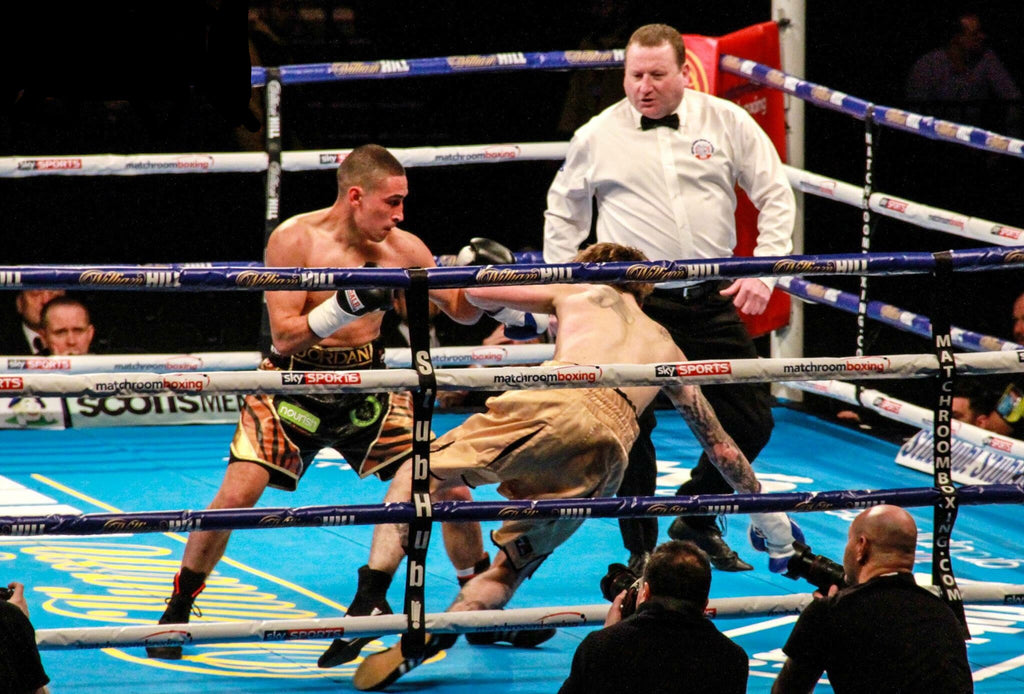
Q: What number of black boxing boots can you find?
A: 4